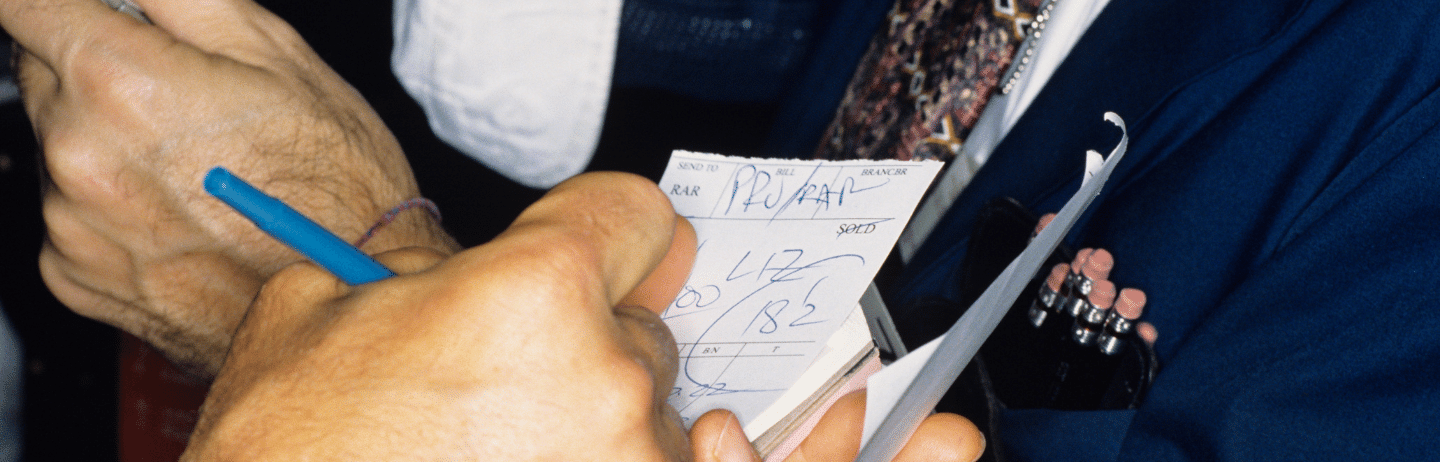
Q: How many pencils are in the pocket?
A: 7